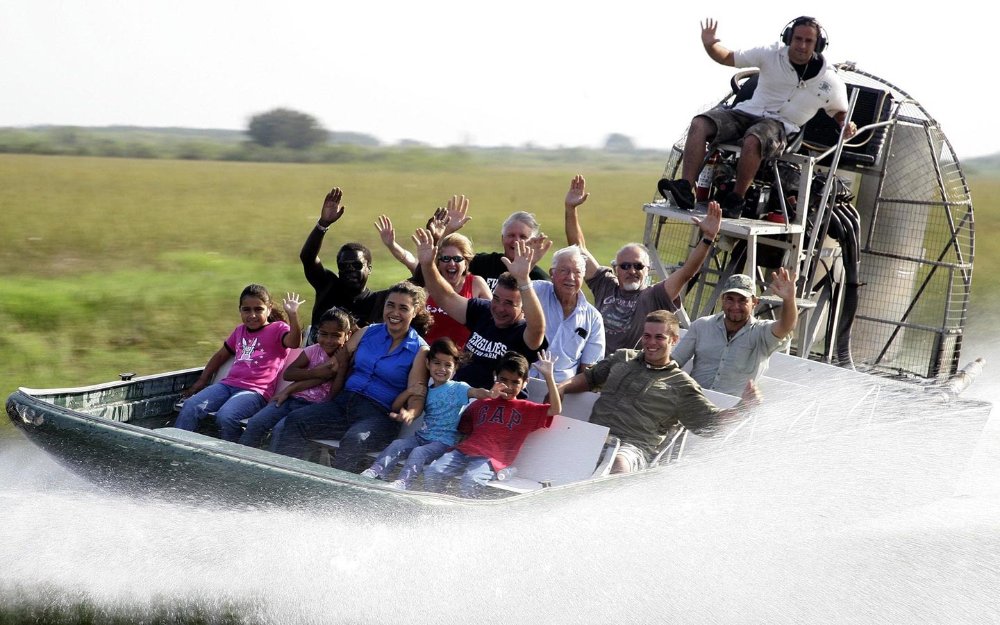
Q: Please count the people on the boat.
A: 14